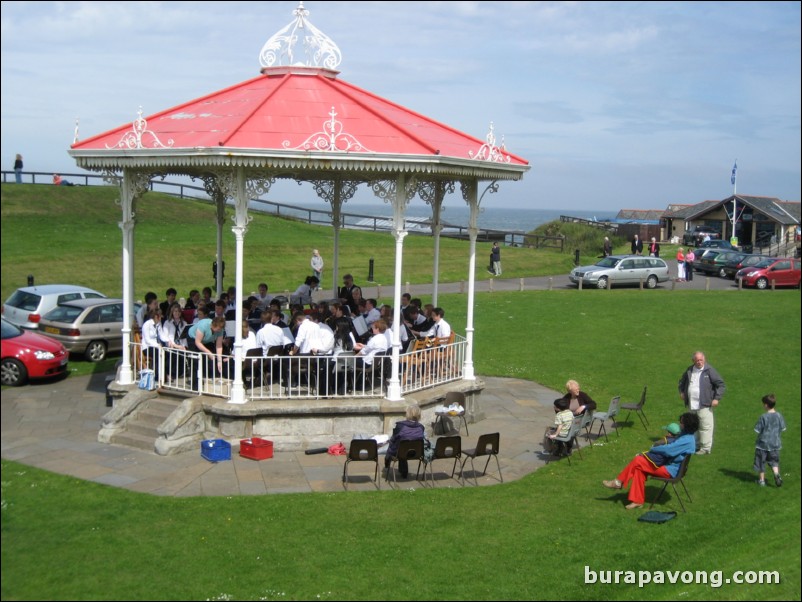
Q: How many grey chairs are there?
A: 3